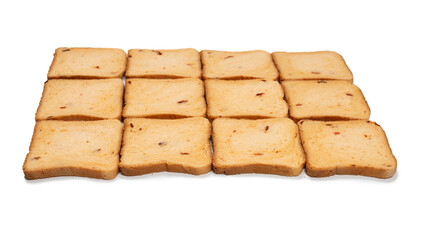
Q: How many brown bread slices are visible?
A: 12